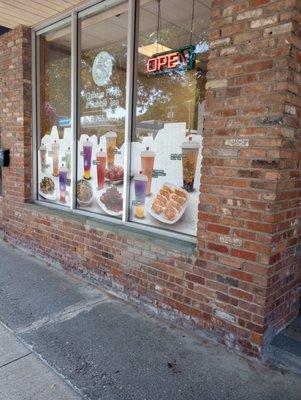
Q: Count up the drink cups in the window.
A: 10